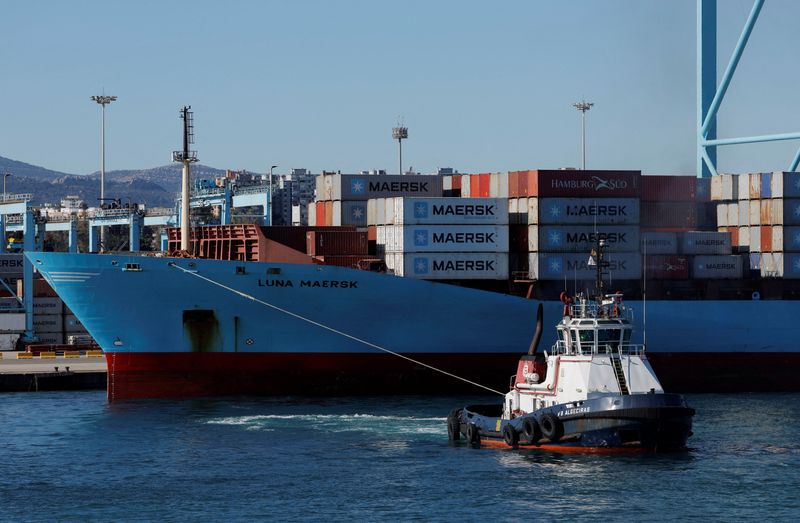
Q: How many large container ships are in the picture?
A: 1